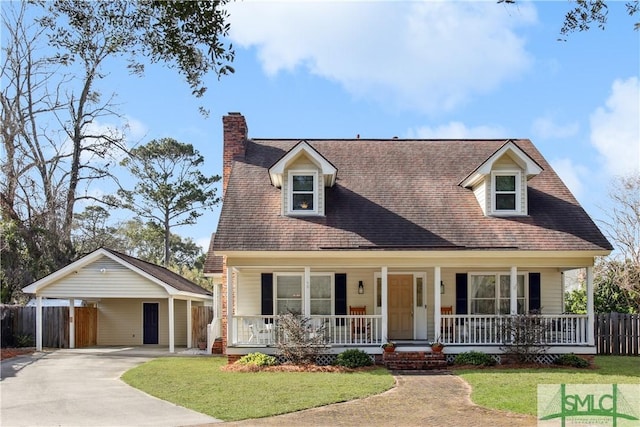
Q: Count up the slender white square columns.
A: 10